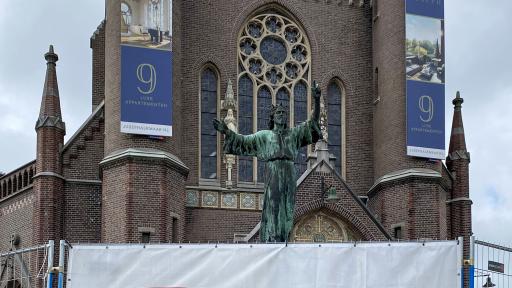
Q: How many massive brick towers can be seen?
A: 2